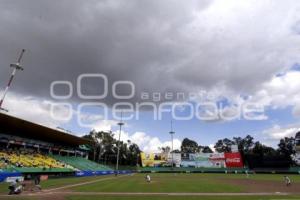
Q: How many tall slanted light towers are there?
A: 1